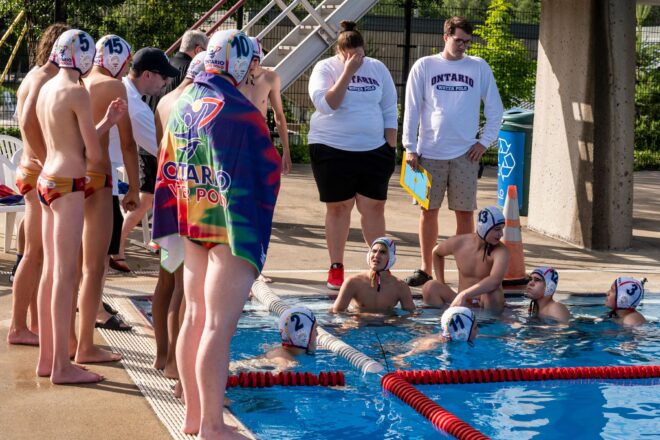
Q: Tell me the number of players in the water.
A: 6